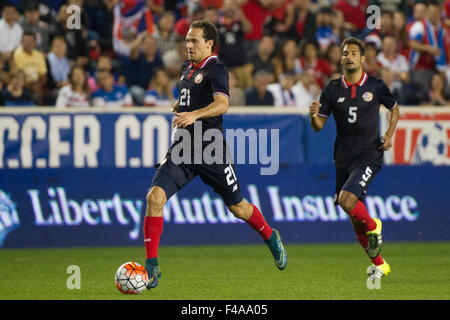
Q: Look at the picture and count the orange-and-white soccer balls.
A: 1